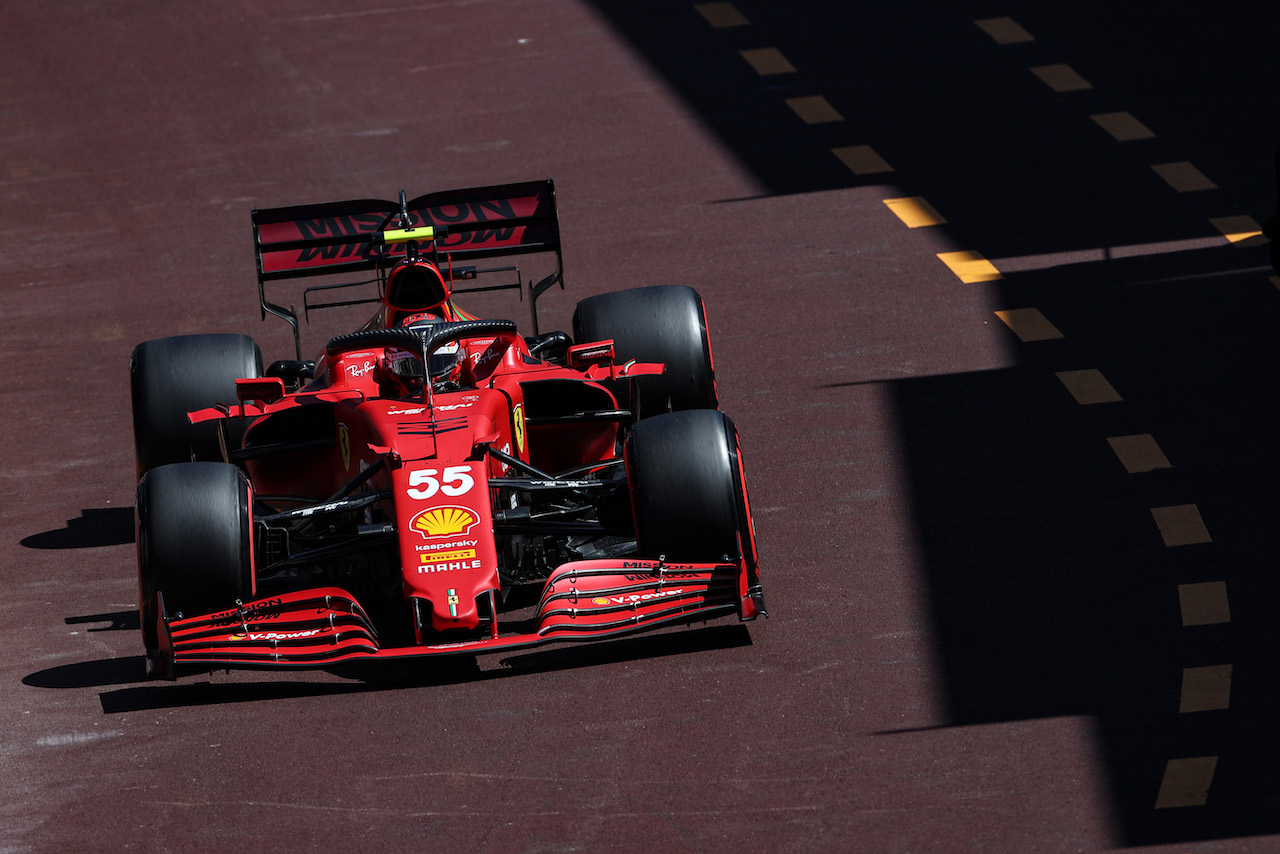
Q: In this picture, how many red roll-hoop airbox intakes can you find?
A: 1